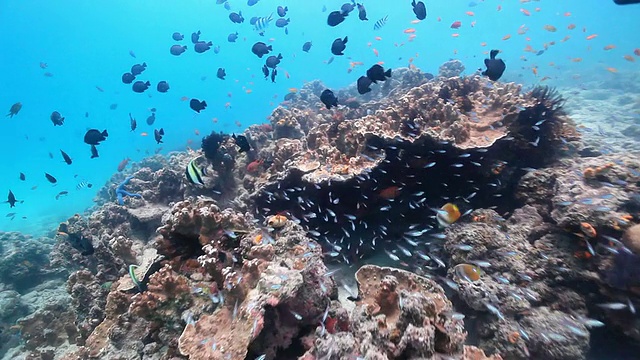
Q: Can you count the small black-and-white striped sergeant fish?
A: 3